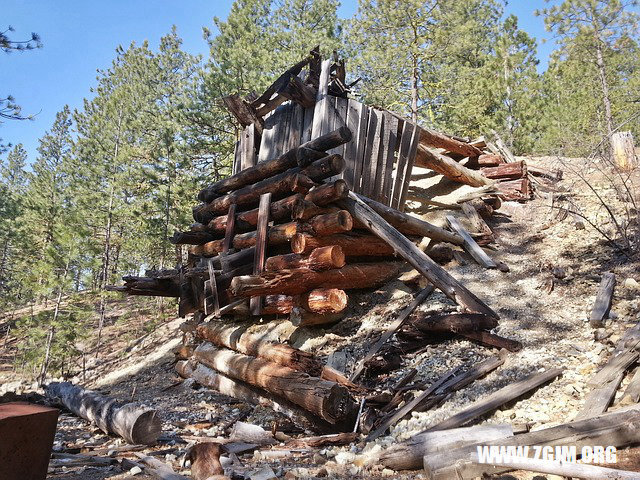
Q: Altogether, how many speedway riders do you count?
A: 0